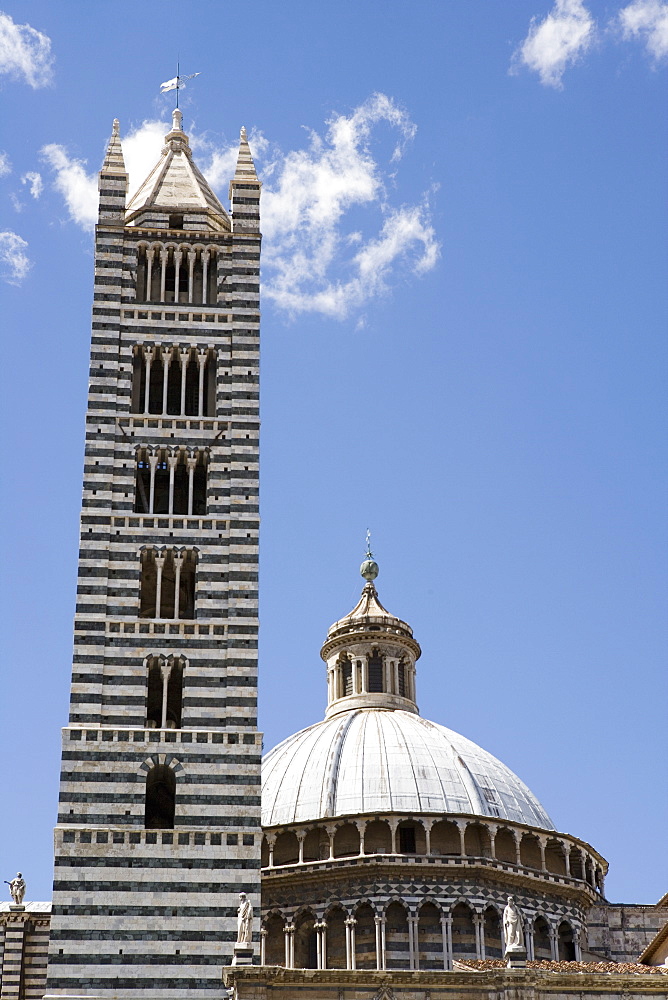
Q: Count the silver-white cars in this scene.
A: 0